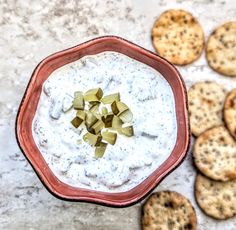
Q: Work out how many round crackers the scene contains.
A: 7